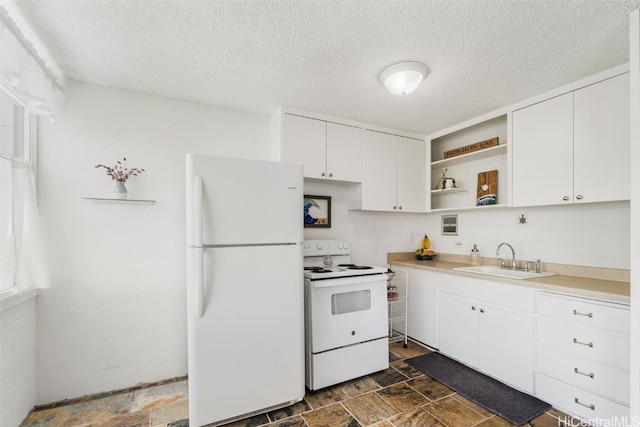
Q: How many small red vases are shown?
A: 0